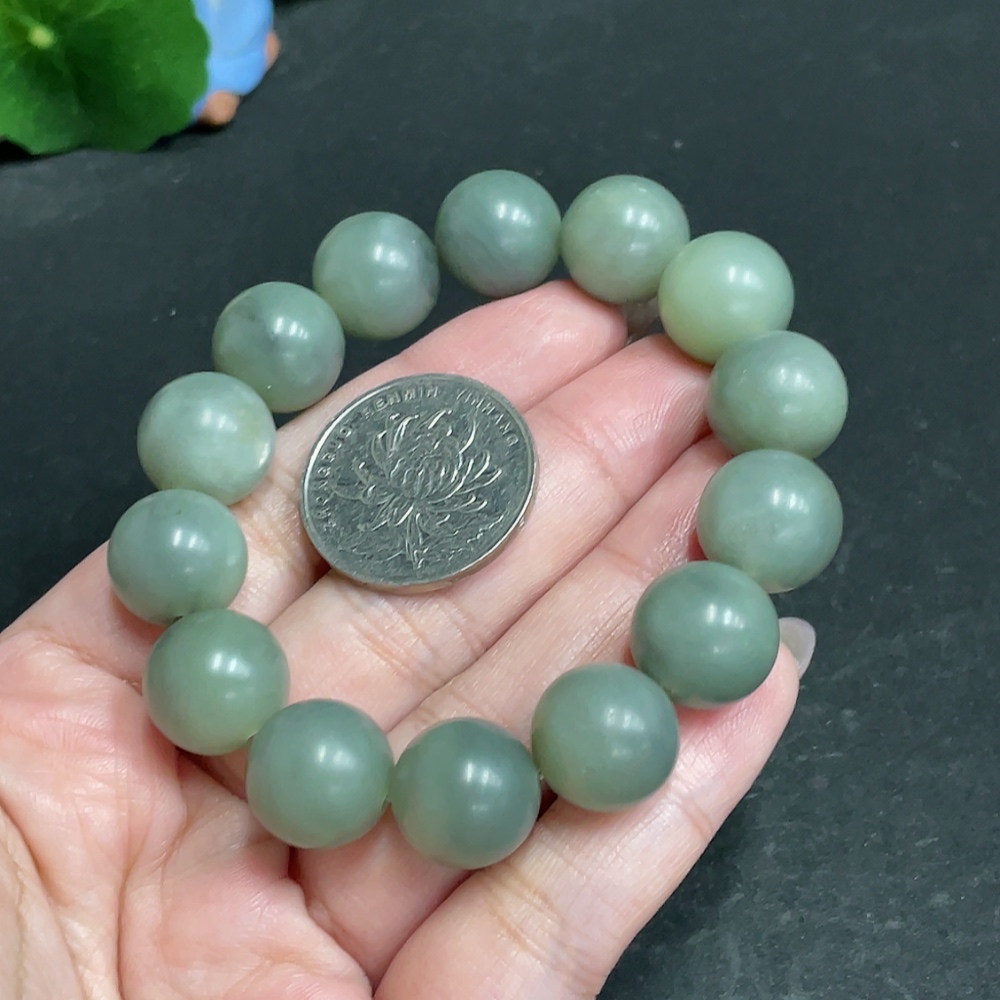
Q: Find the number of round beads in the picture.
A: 14